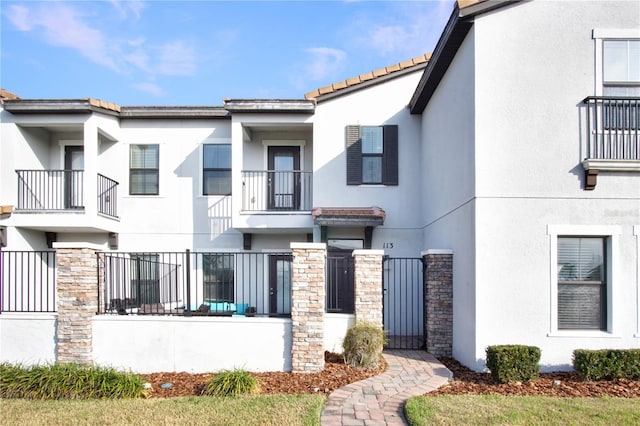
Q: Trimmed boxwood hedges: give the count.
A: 2